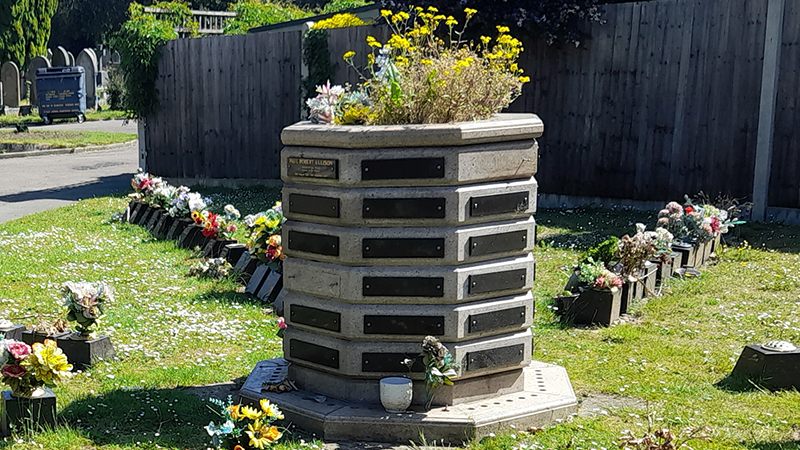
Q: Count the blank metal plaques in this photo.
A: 15